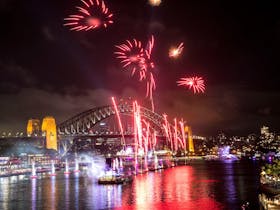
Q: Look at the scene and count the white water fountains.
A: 4